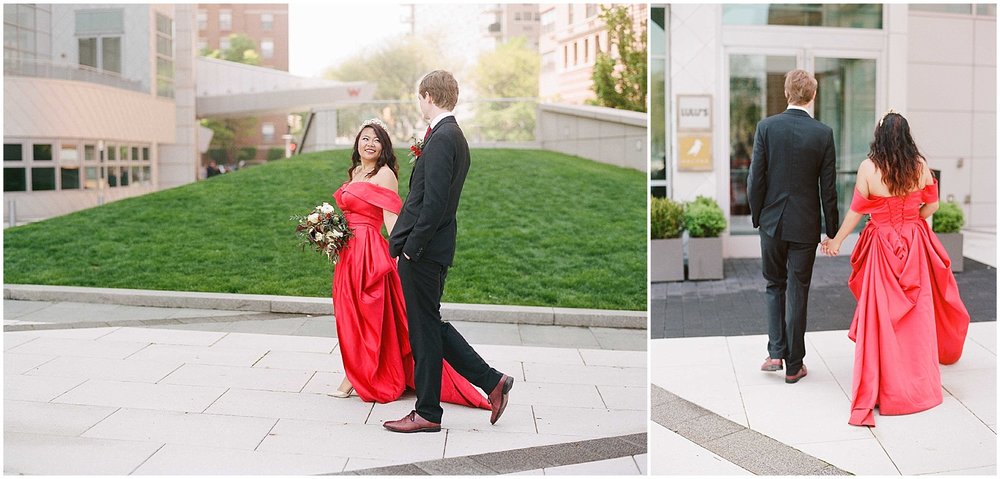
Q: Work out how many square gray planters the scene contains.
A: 3